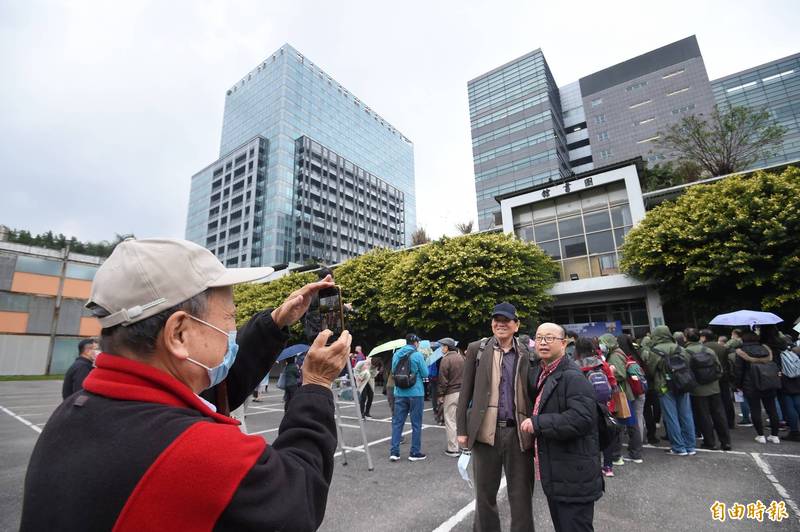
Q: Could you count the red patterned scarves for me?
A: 1